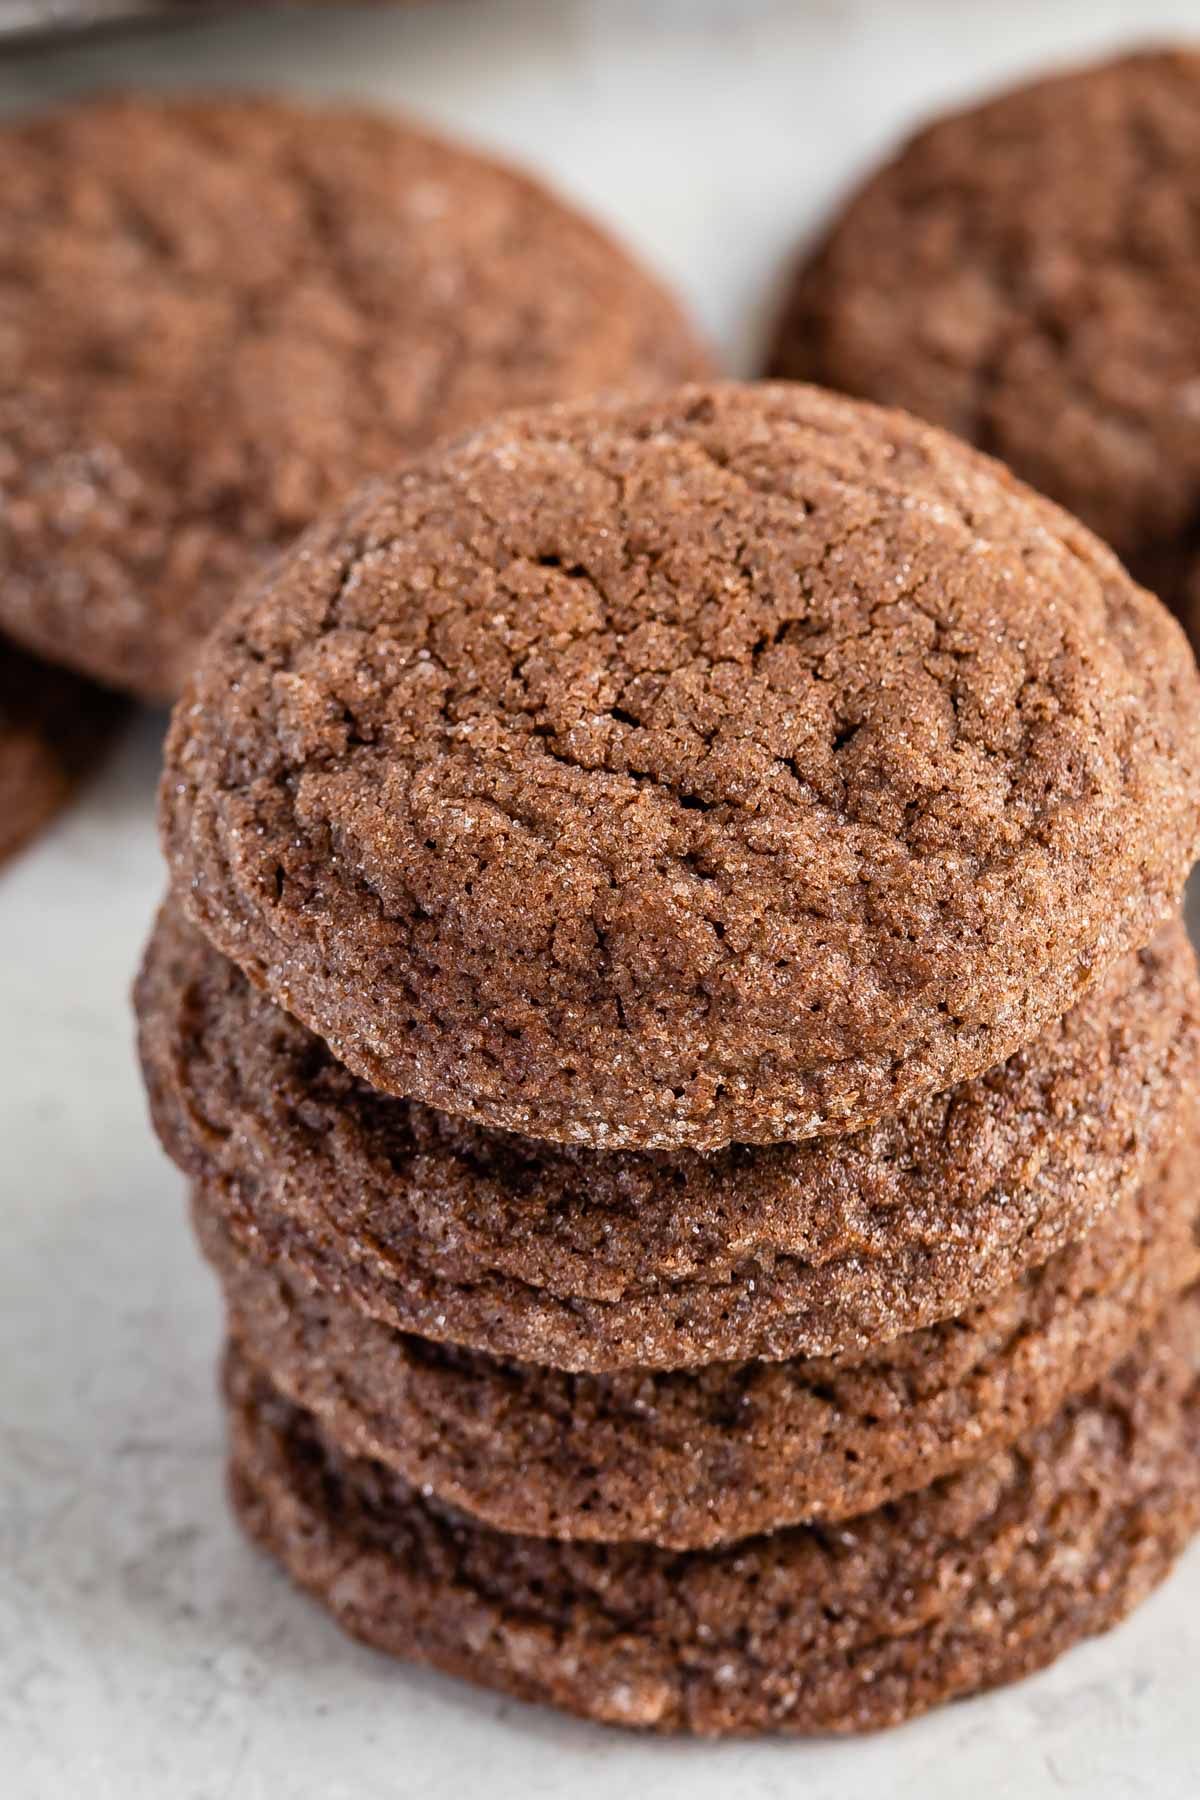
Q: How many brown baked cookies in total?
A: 7